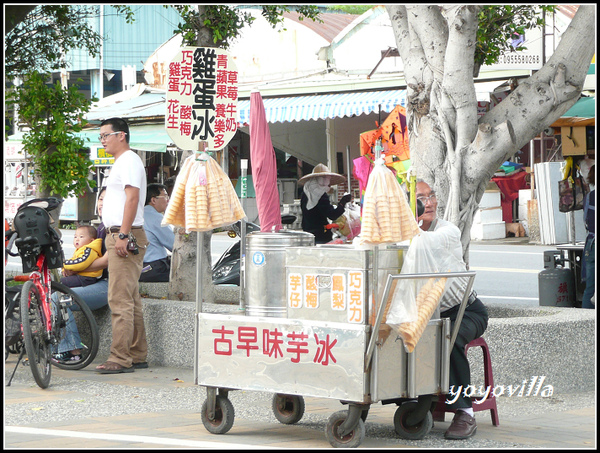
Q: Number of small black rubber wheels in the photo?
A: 4